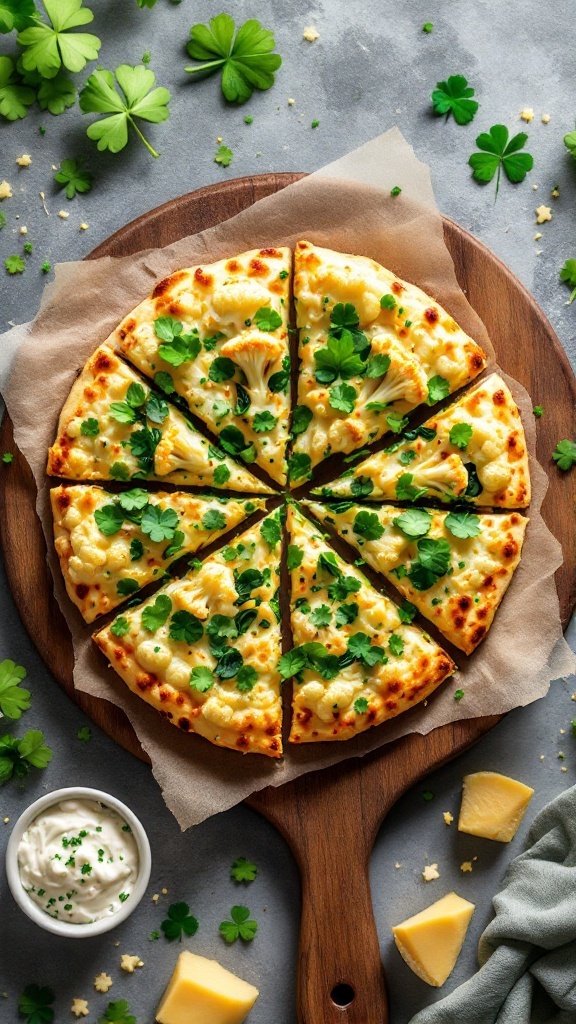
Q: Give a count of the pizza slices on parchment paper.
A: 8